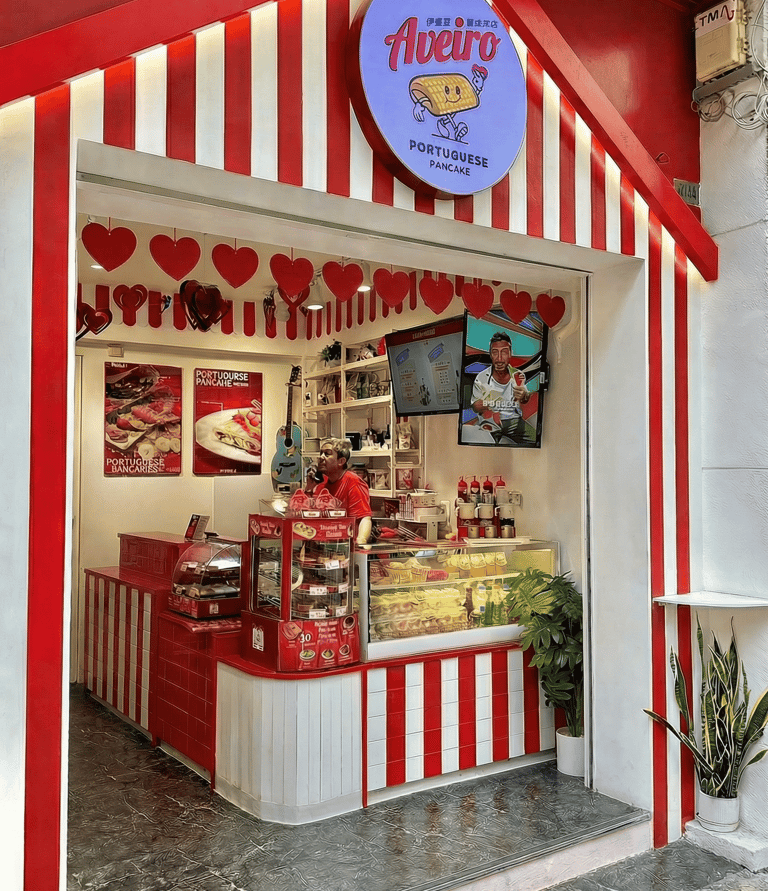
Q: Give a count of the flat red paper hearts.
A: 10